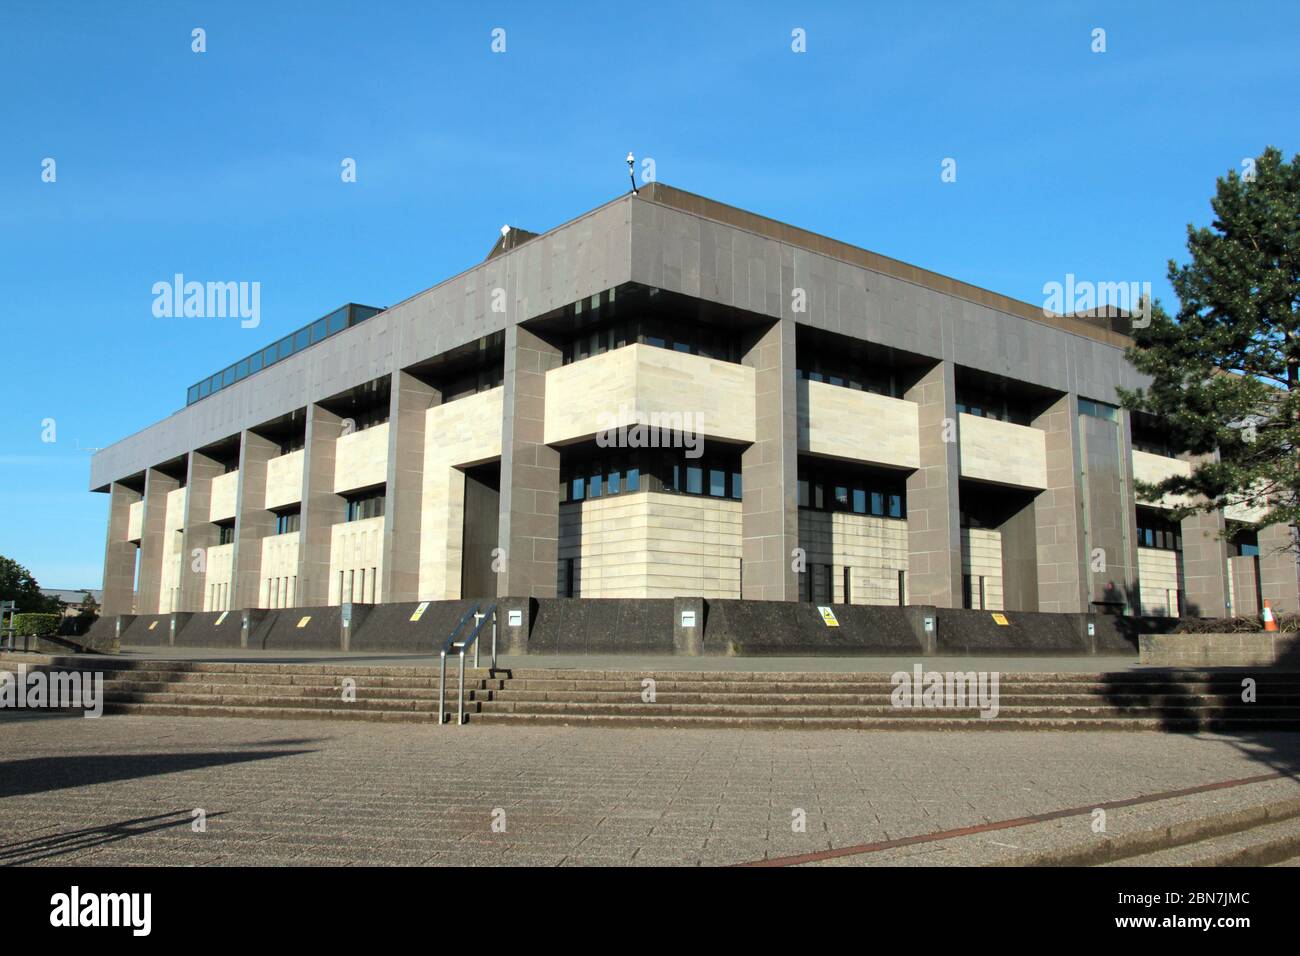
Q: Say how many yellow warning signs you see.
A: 6